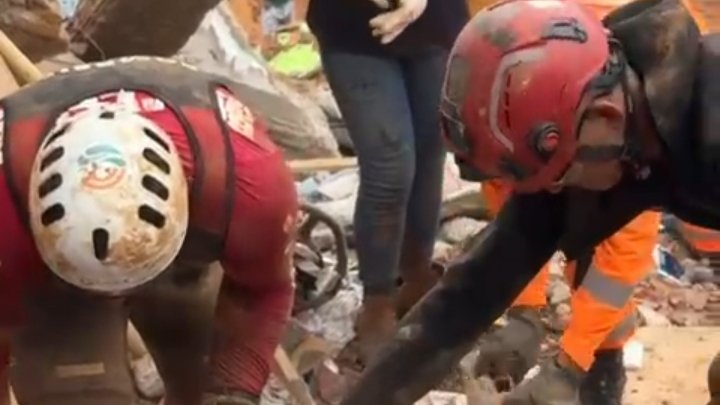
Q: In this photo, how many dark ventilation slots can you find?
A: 10